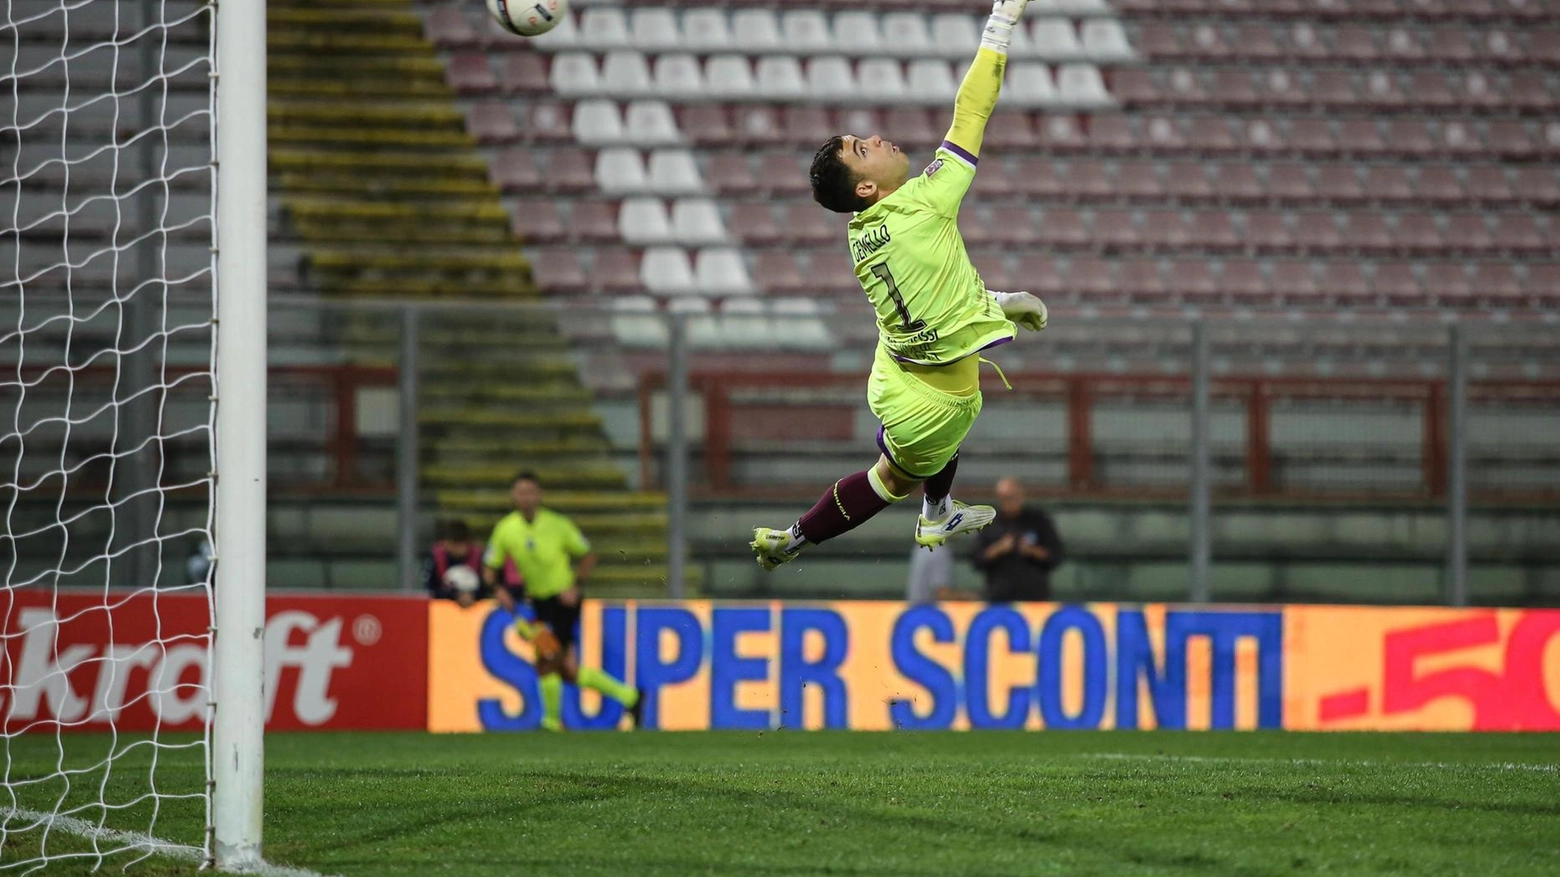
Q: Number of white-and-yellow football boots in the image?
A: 2